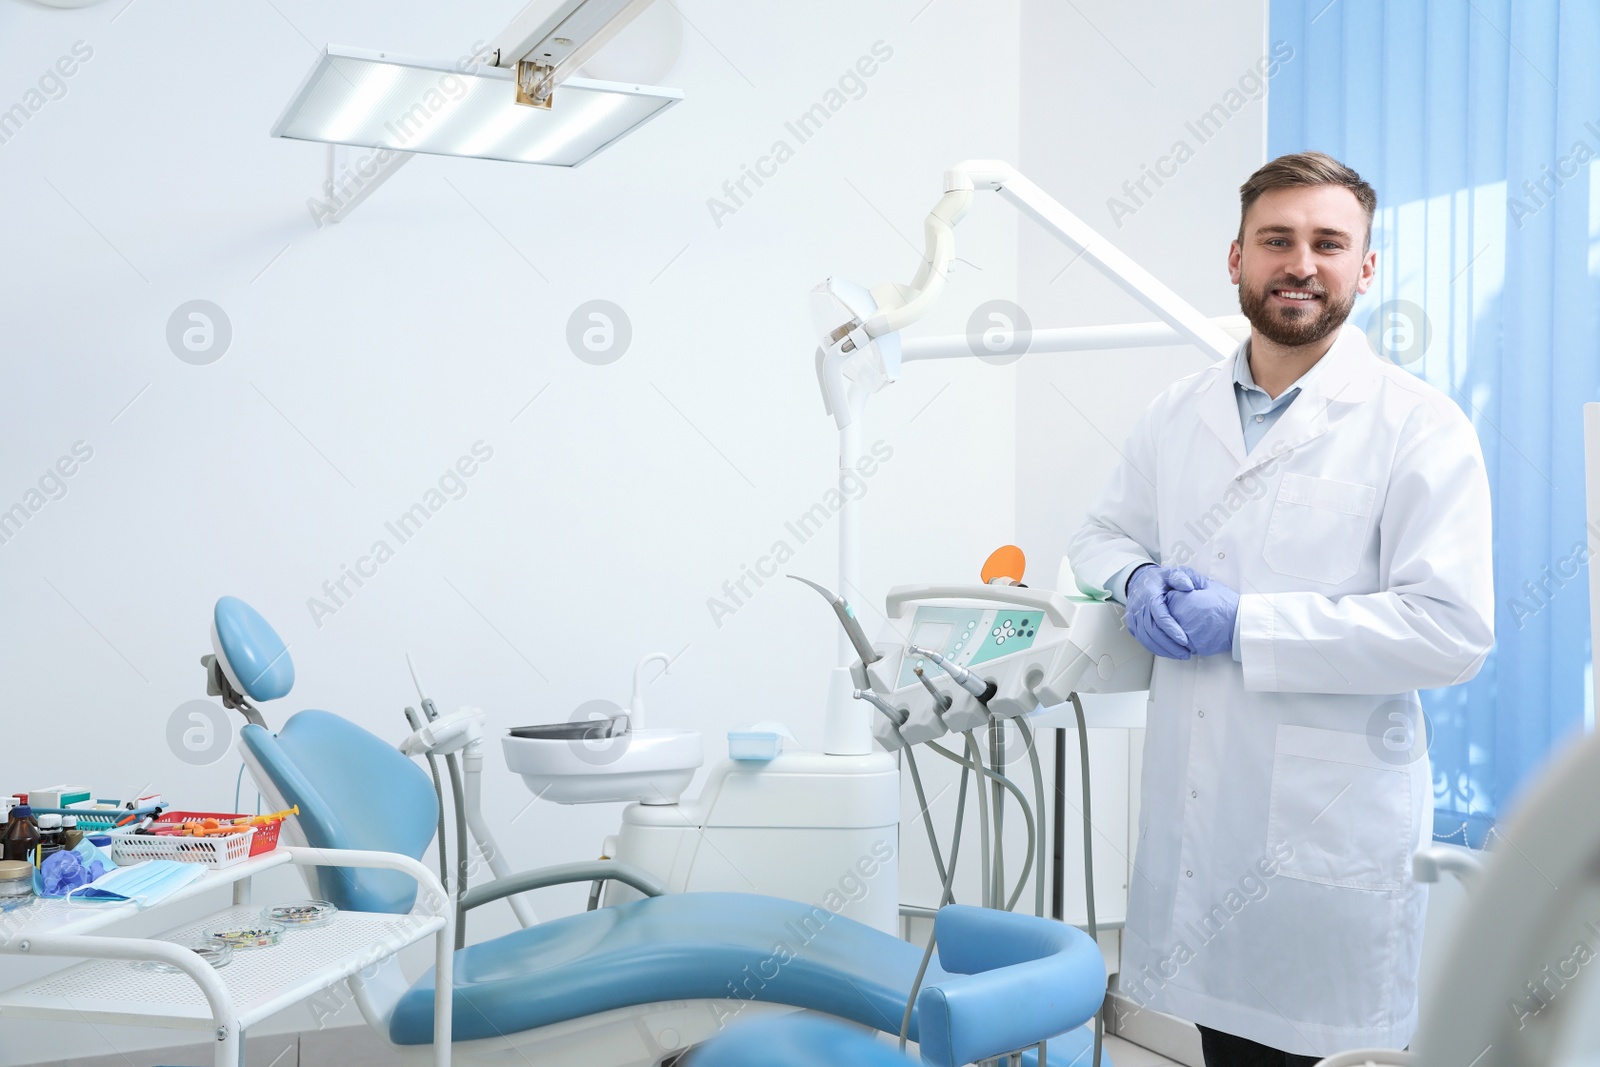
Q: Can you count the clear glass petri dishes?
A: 3